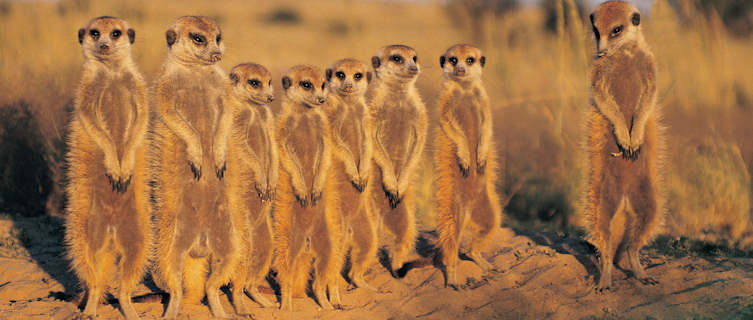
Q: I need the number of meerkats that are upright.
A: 8